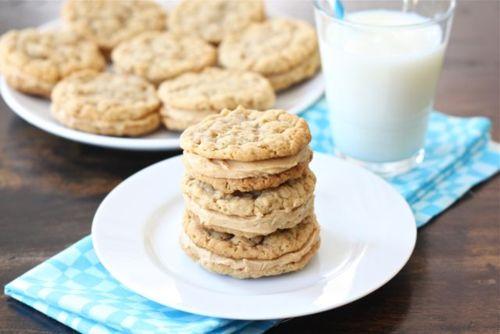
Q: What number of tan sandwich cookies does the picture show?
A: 10